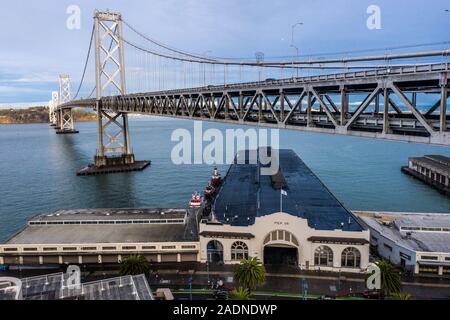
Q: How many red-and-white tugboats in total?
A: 3